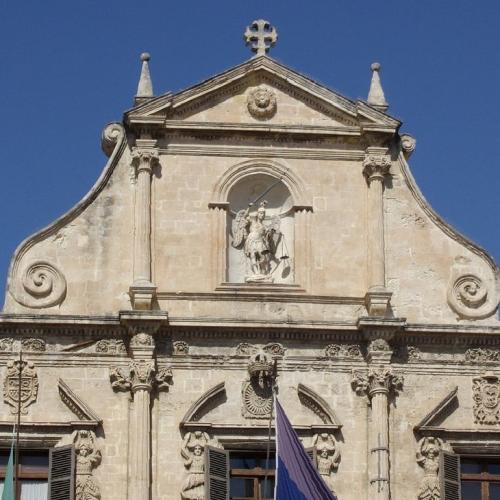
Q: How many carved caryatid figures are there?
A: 4